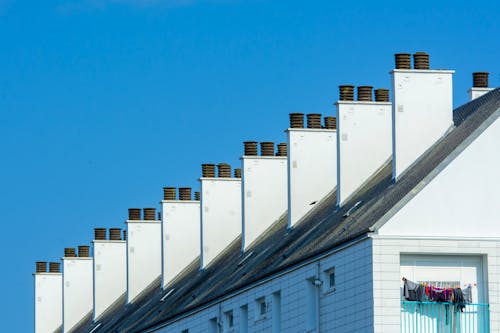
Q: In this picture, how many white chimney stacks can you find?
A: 11